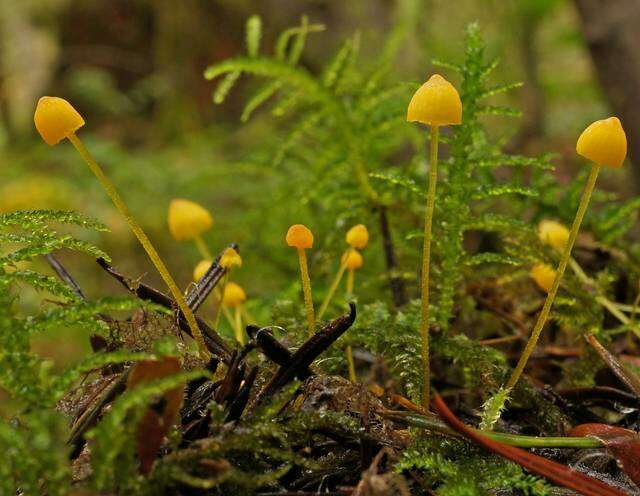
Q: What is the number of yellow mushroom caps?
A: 12